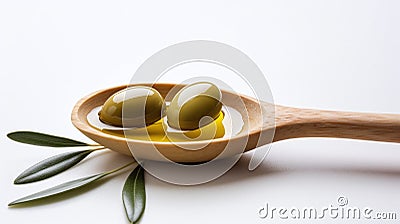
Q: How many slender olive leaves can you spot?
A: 4